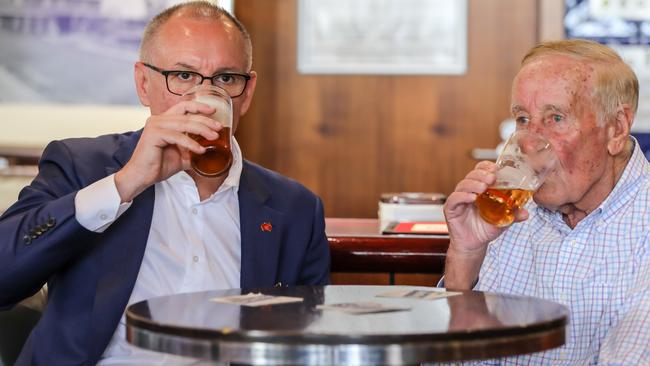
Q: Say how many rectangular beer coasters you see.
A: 3